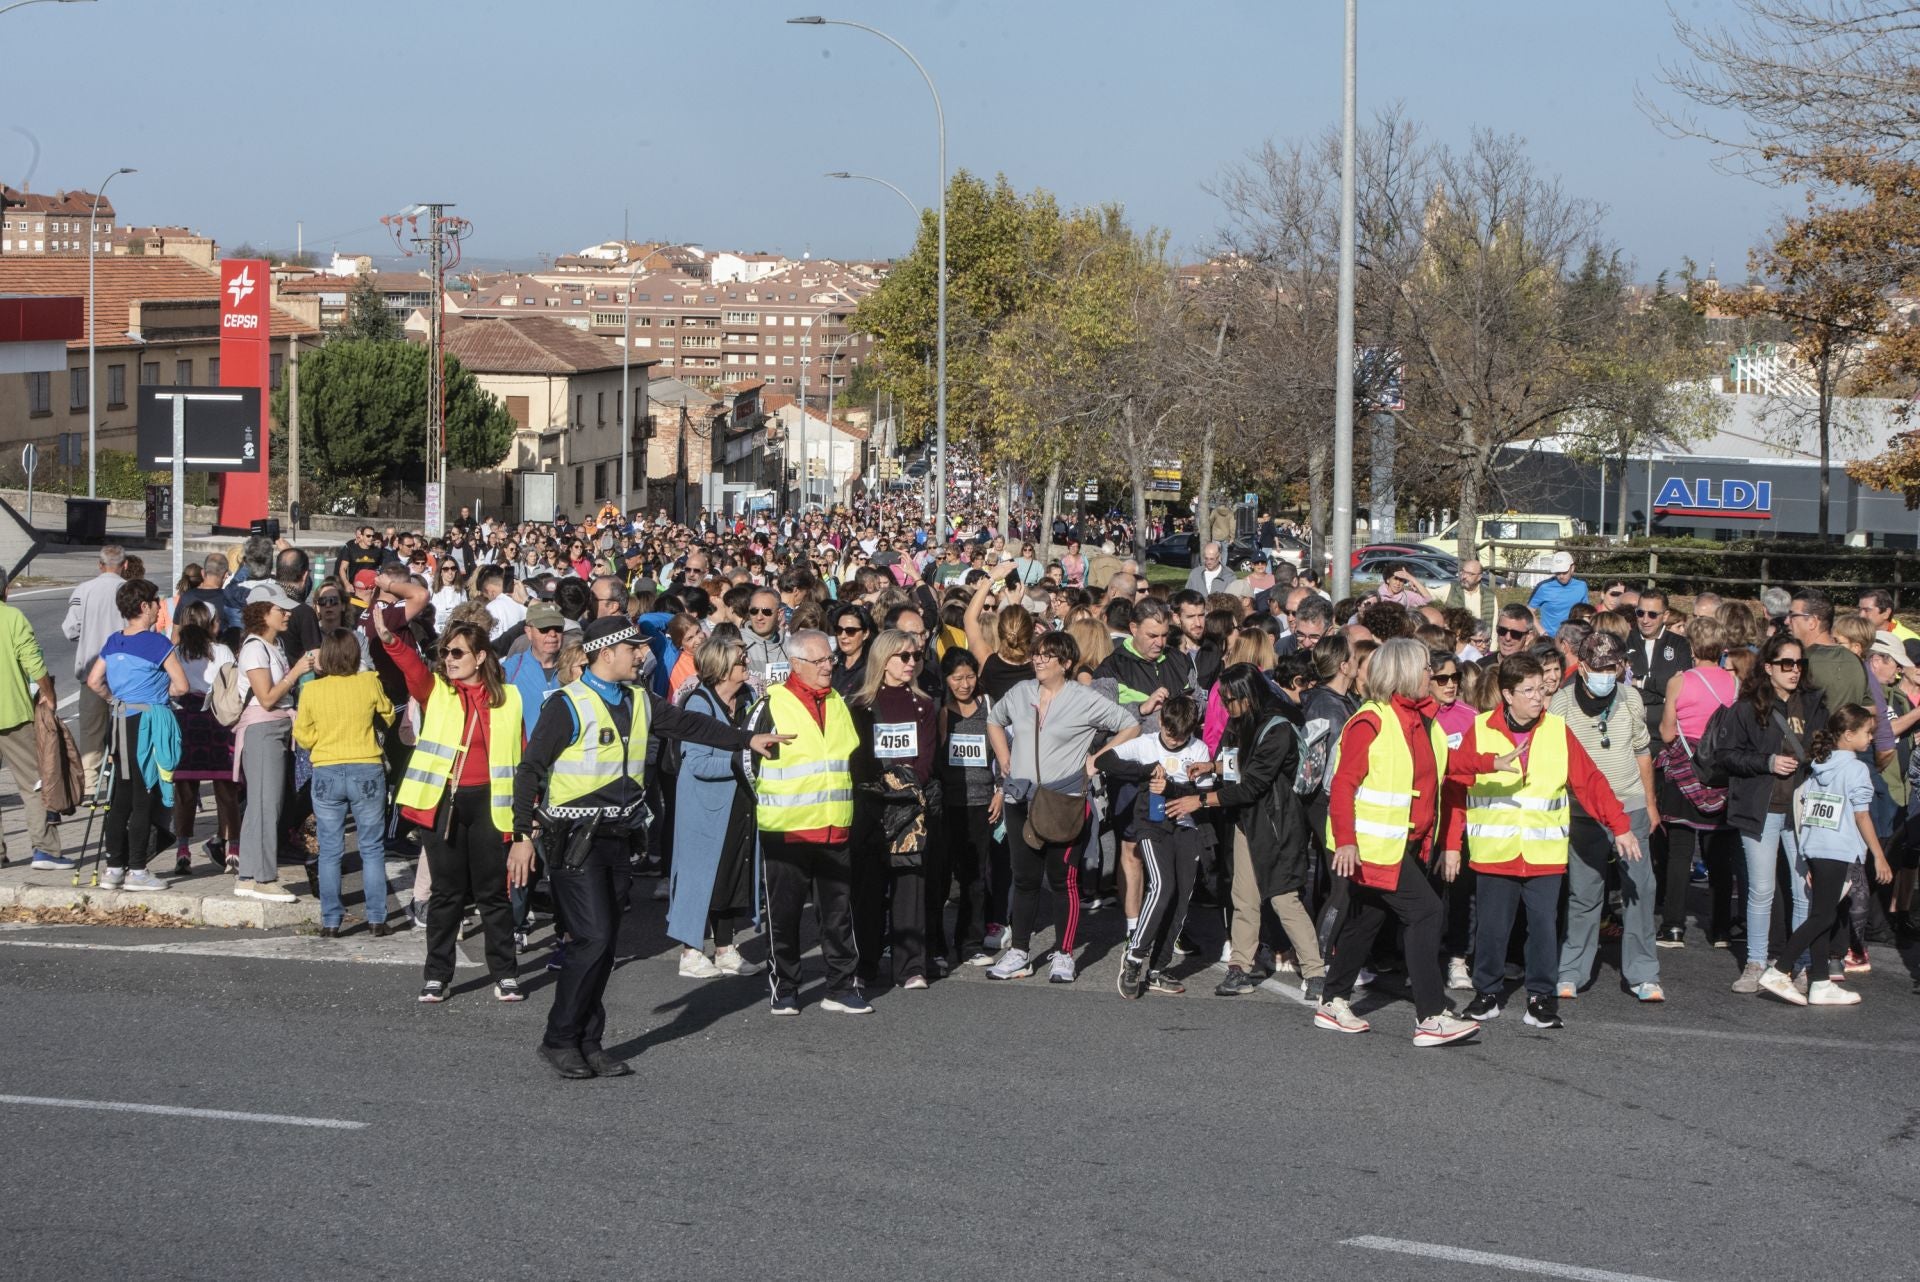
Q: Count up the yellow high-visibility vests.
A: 5